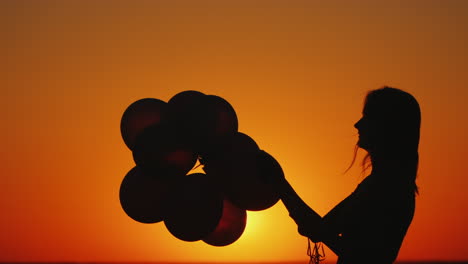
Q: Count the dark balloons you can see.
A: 9